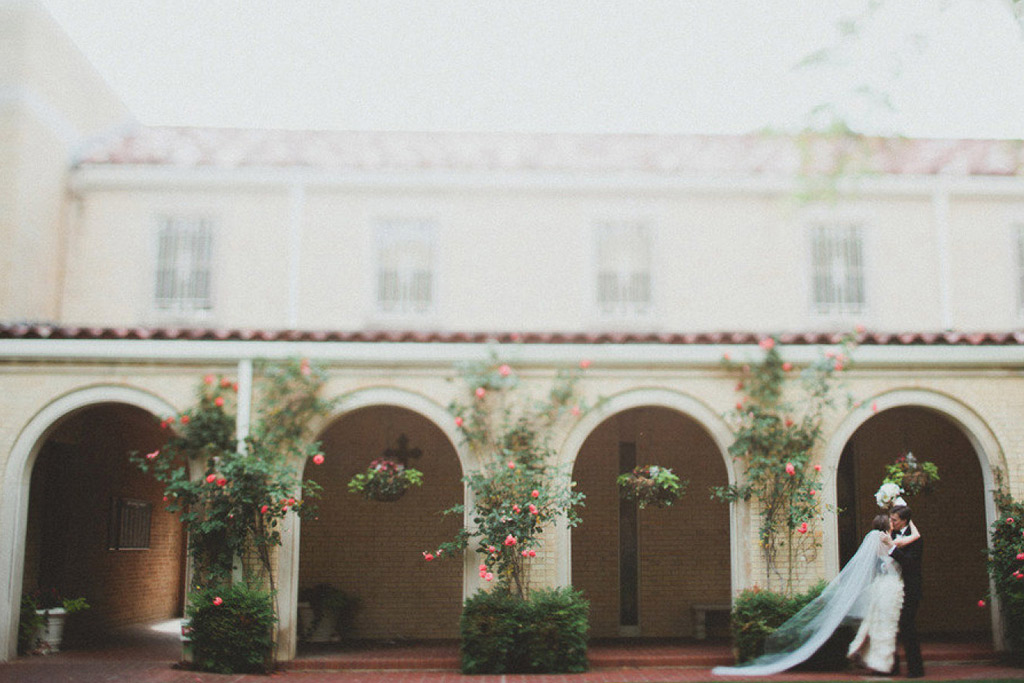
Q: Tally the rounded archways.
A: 4